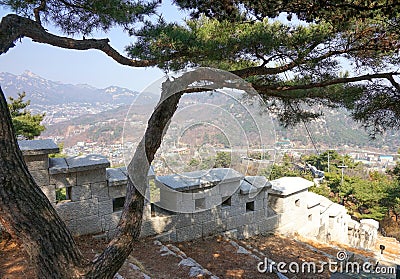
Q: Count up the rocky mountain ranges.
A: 1